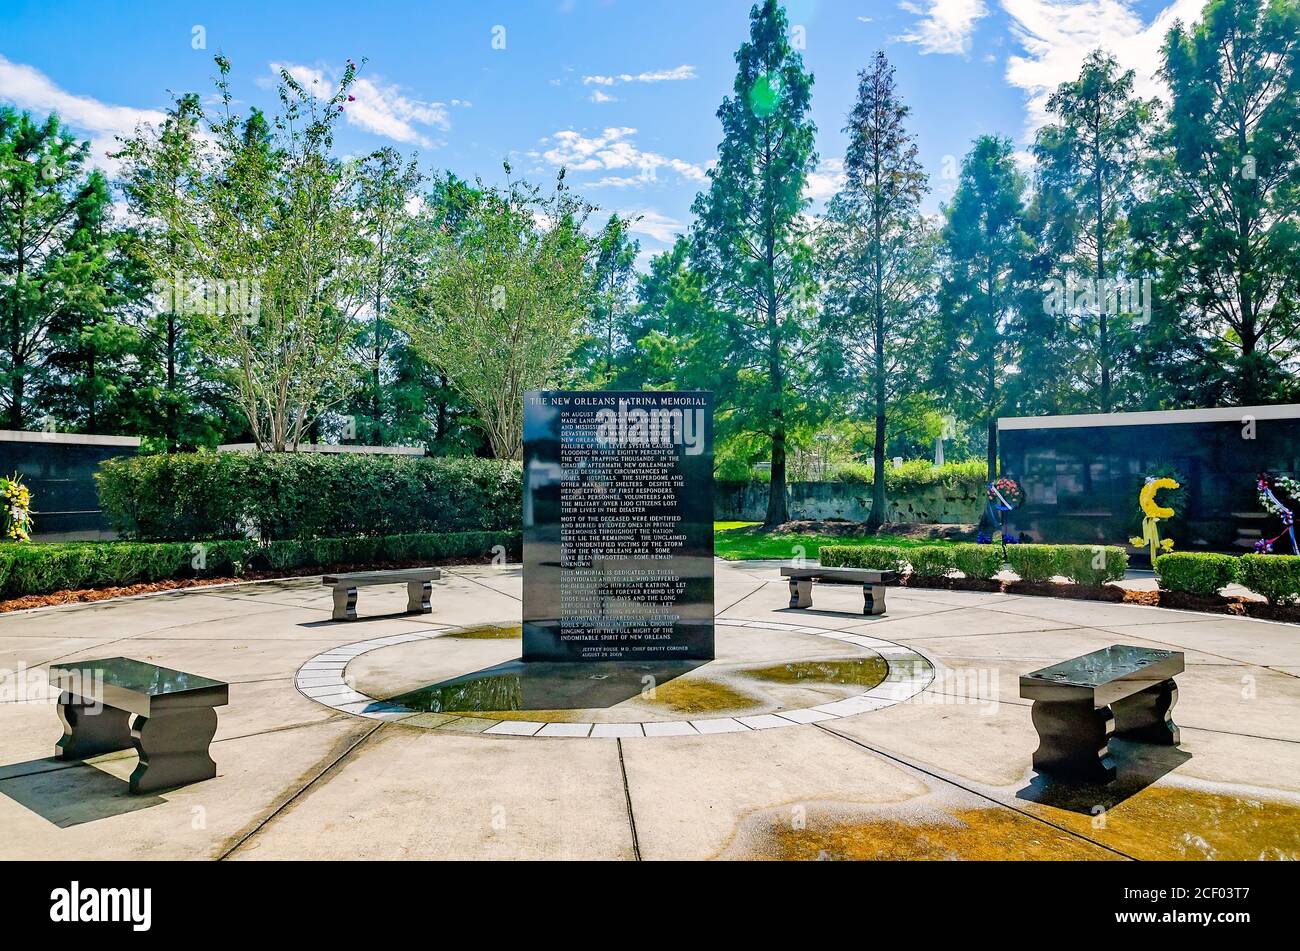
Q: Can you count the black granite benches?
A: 4